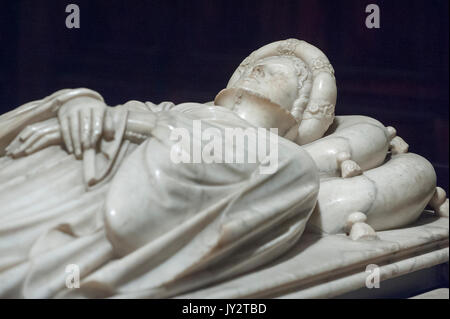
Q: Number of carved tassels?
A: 4